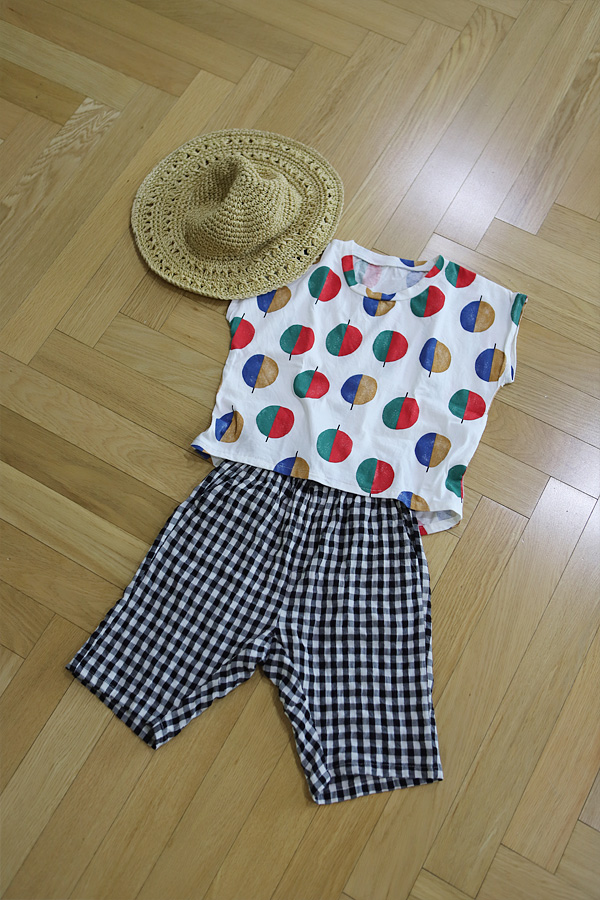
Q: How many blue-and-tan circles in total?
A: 11